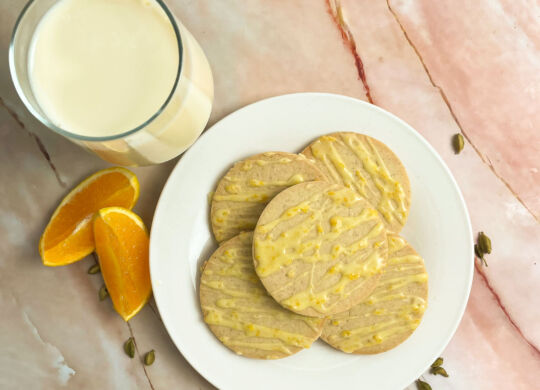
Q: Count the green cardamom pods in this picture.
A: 10